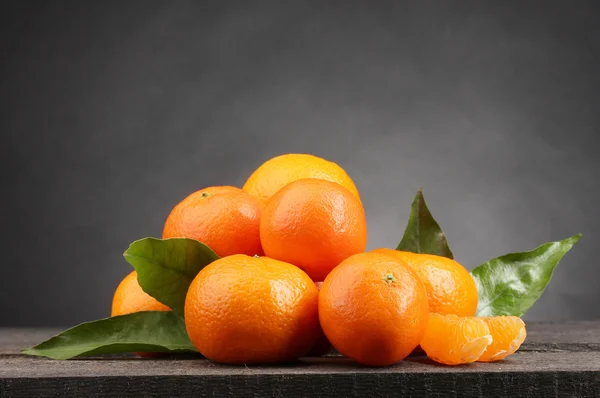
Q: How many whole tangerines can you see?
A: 7